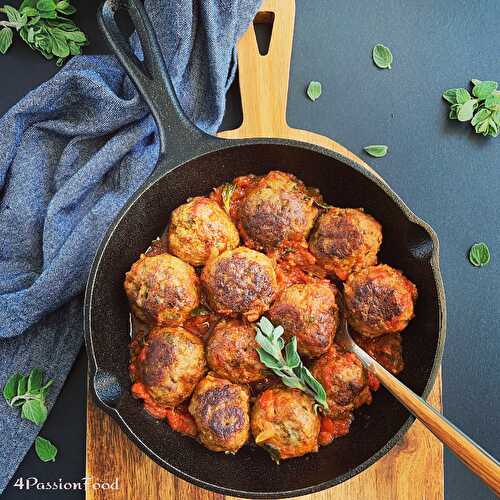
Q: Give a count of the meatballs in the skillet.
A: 12